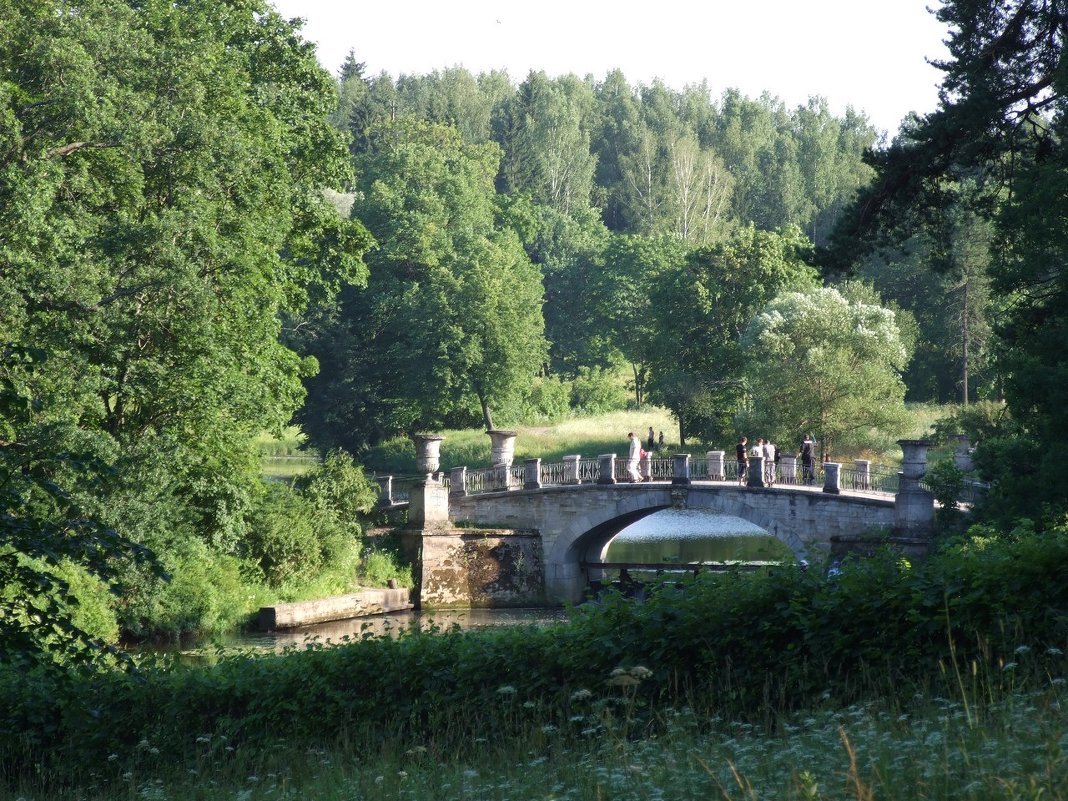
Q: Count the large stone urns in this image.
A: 4